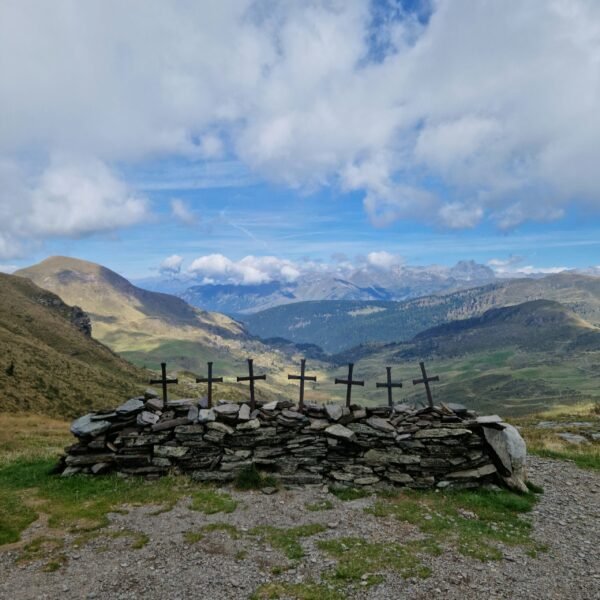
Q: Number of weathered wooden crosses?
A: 7